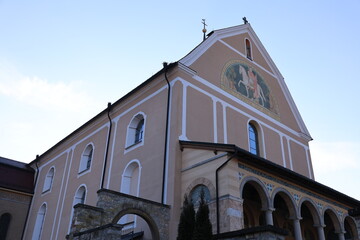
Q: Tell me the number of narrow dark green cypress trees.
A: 2